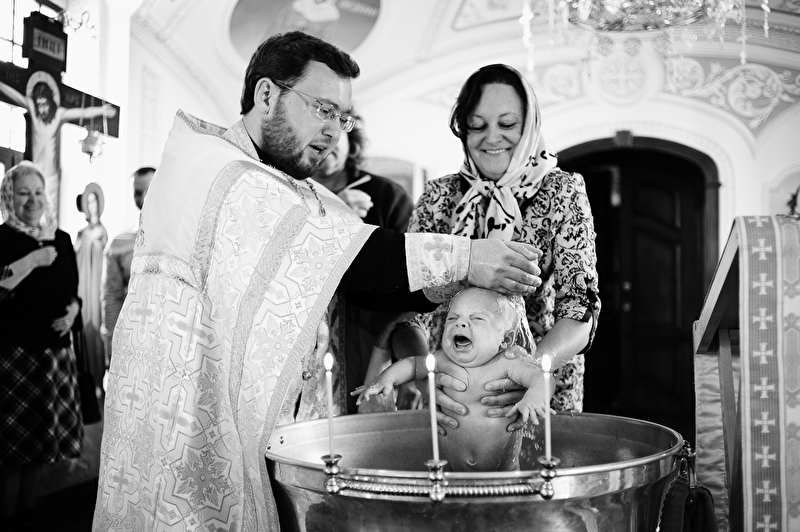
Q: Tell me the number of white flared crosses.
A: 10